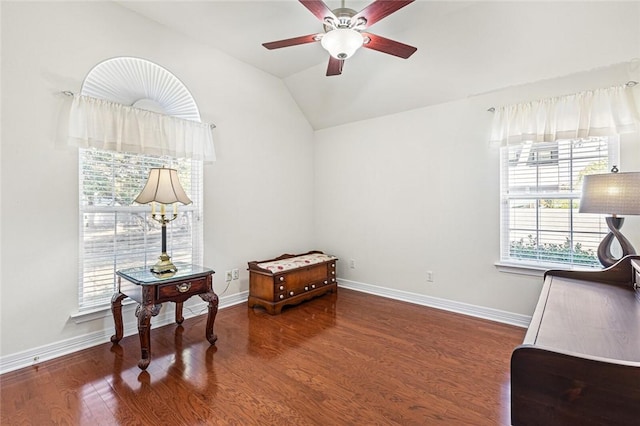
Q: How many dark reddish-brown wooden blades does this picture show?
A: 5